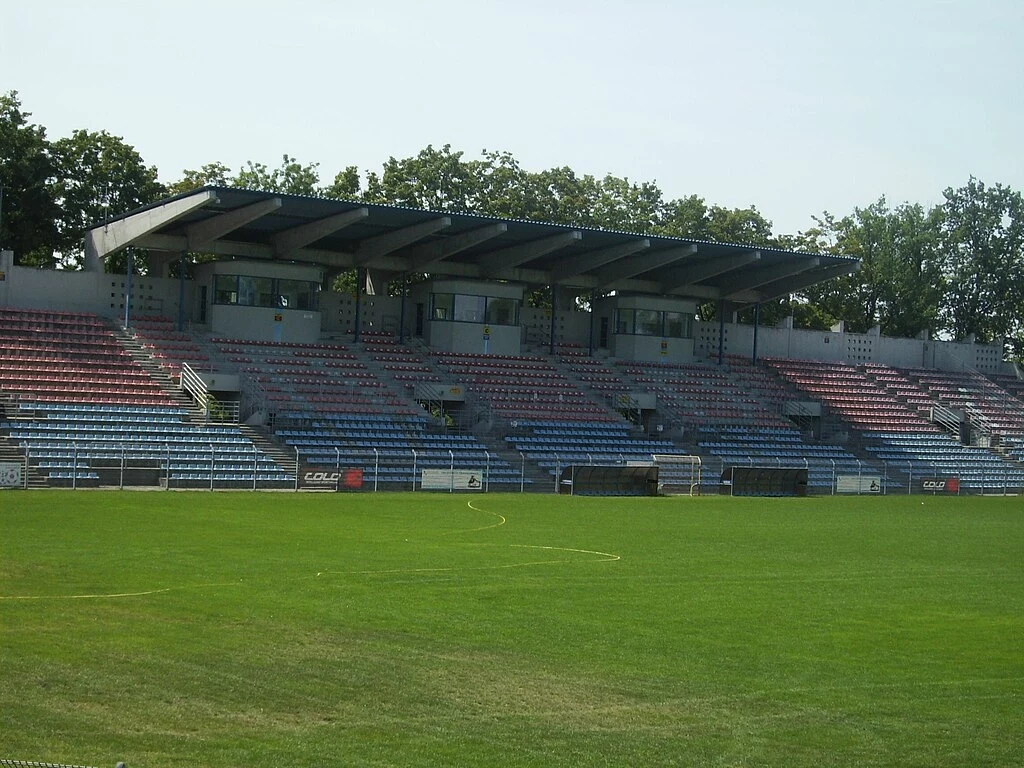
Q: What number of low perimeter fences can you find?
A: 1